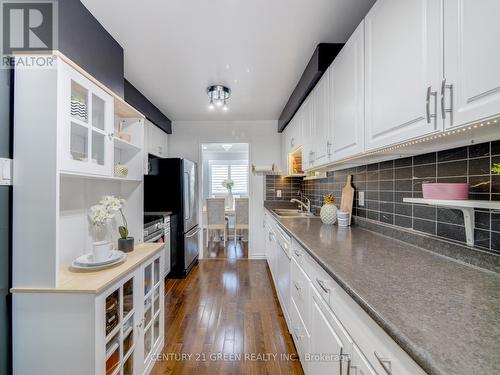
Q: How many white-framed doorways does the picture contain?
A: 1